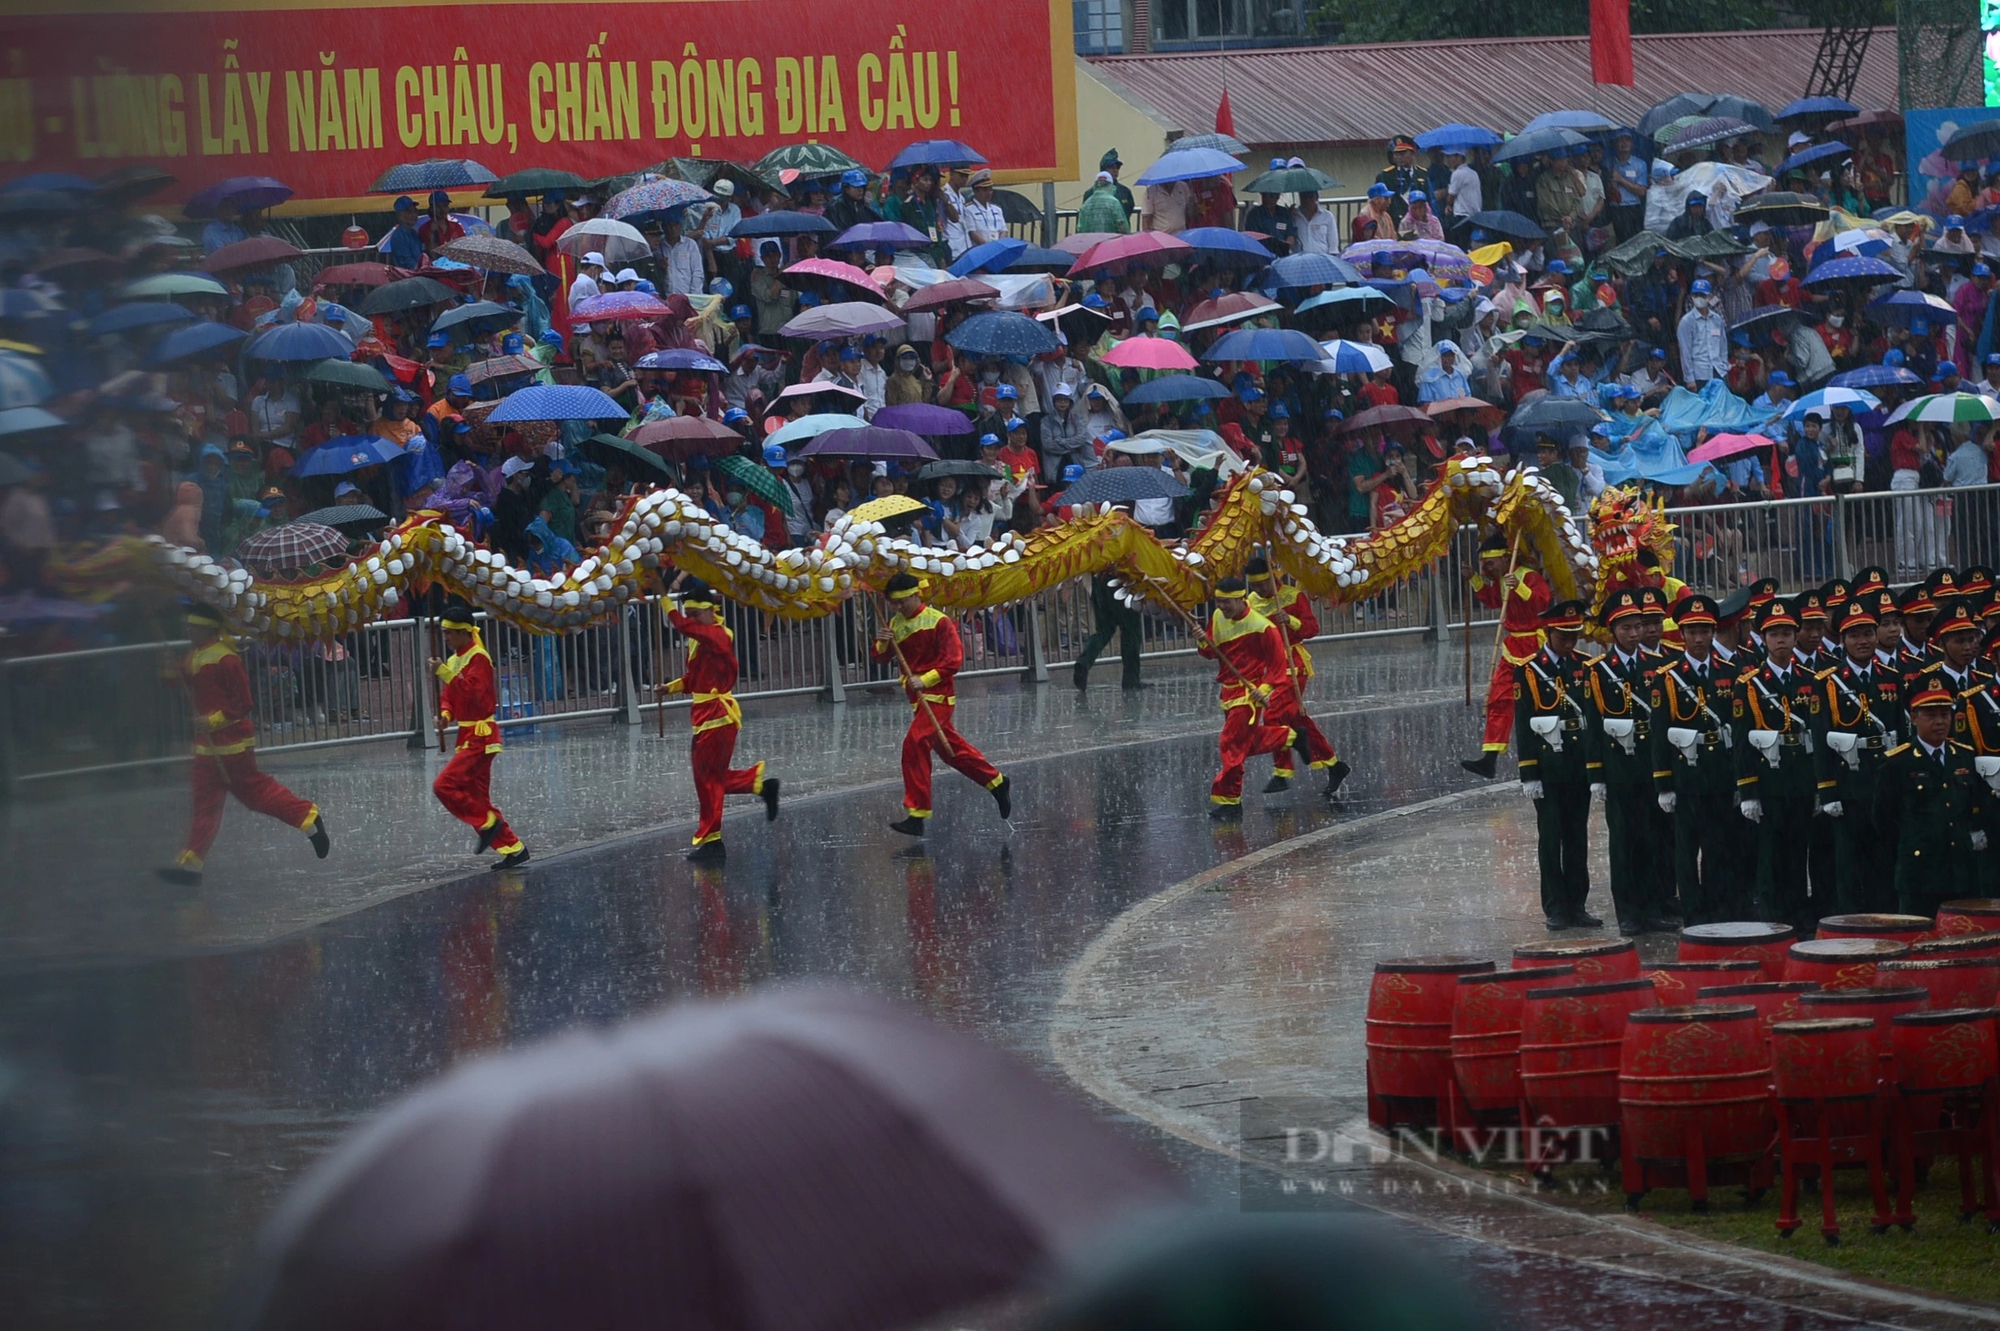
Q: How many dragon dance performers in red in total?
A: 8